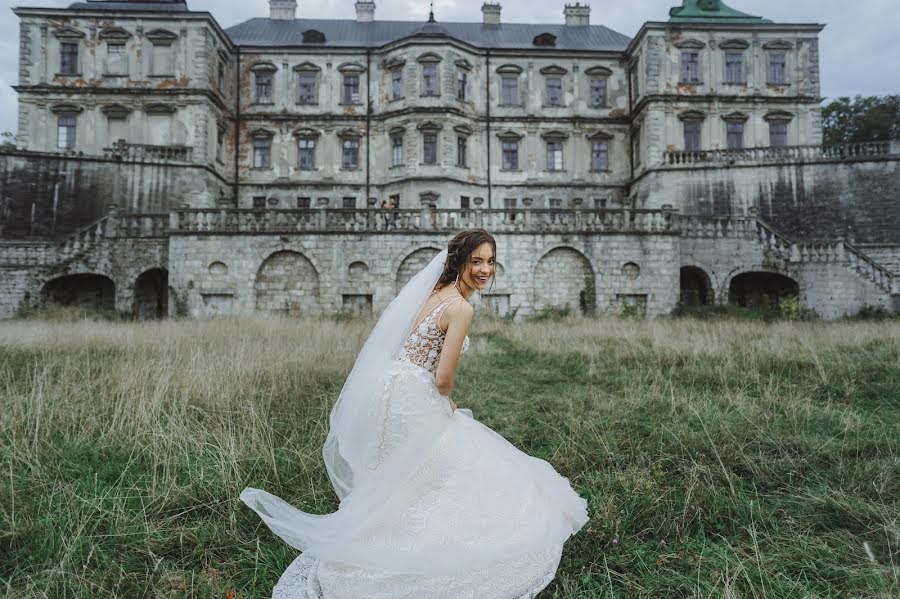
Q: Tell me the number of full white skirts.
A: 1